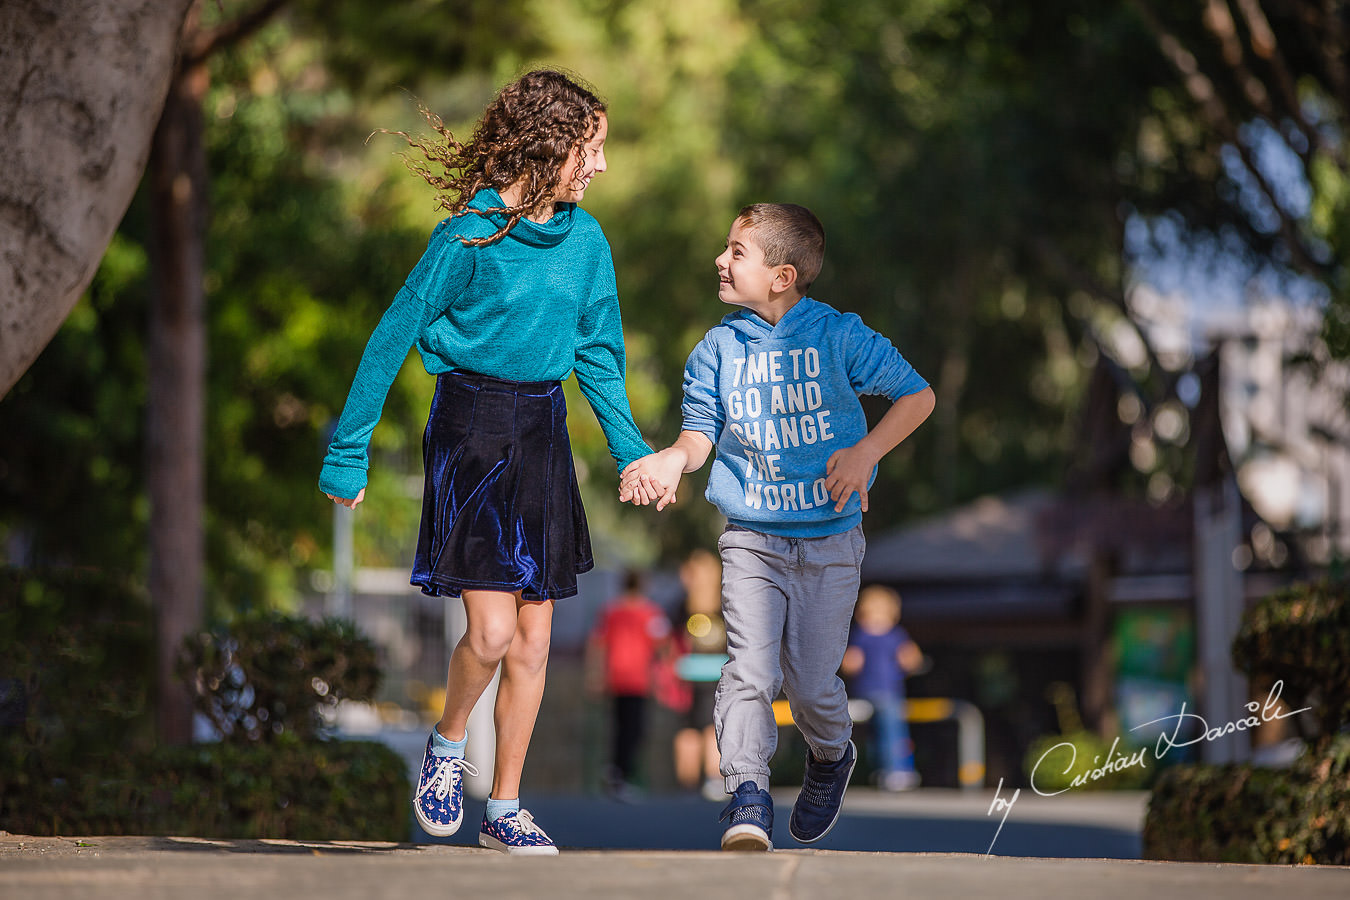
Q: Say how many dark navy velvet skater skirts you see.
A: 1